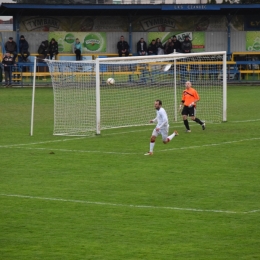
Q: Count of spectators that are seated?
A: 12